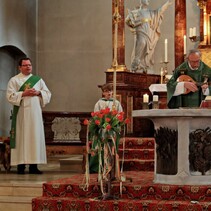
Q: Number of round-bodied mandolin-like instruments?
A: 1